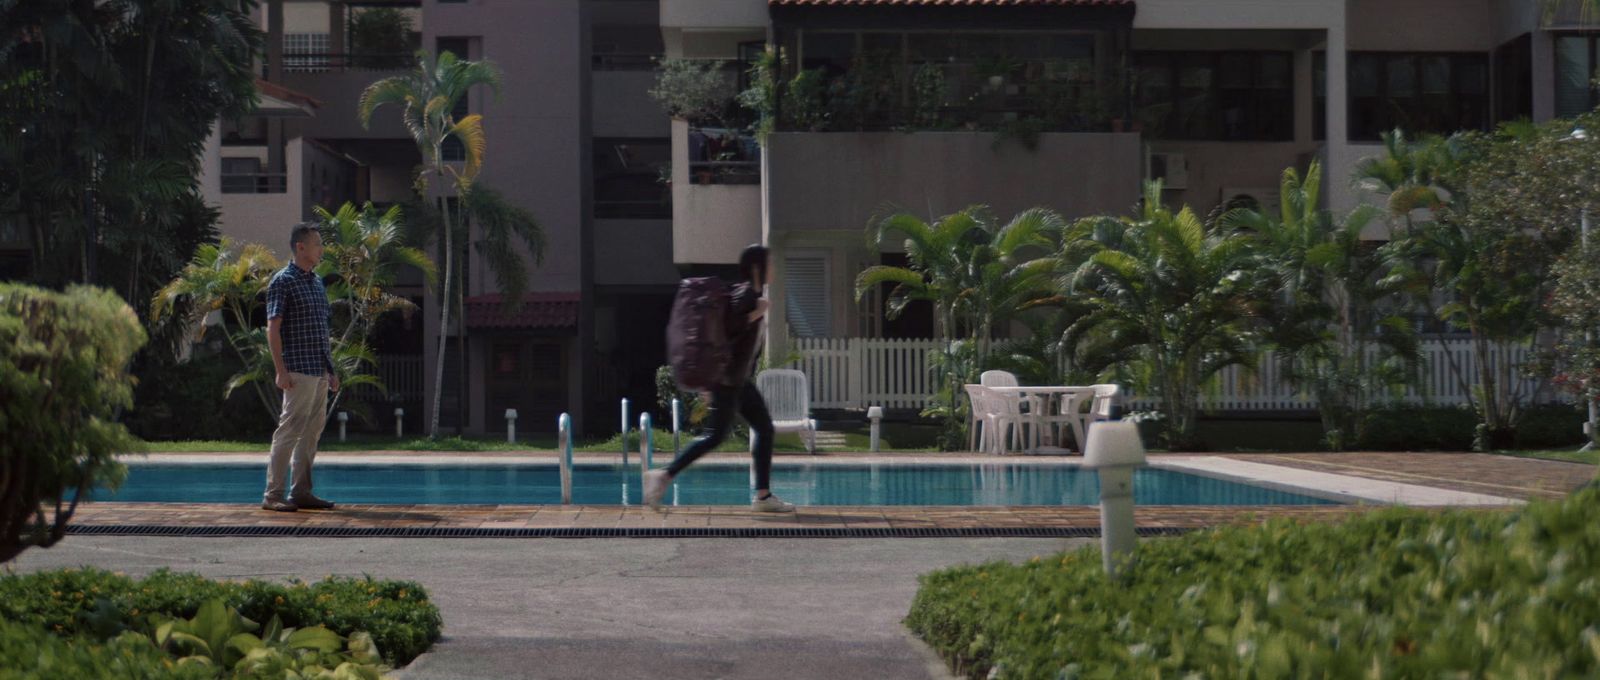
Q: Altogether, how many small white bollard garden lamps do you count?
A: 5